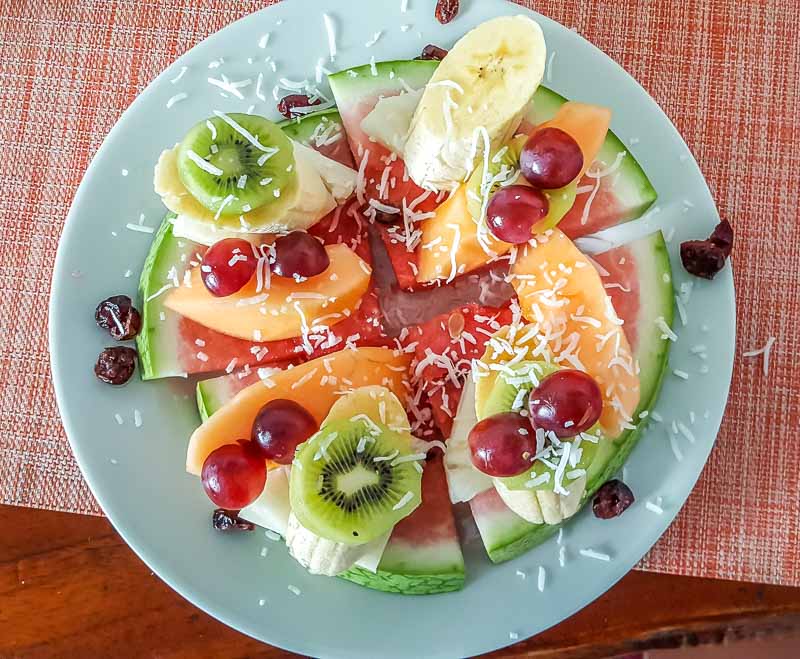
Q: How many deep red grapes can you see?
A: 8